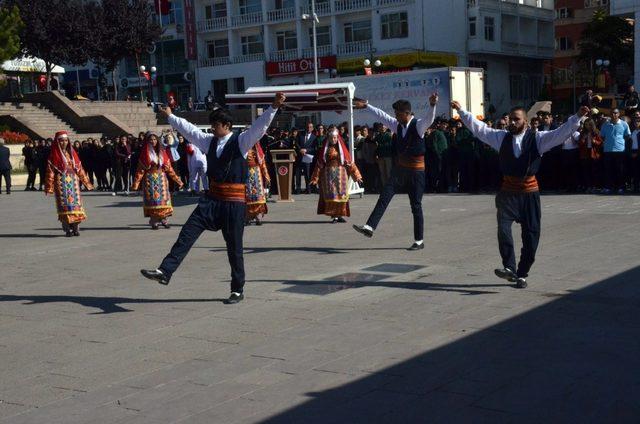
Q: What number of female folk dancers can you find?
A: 4